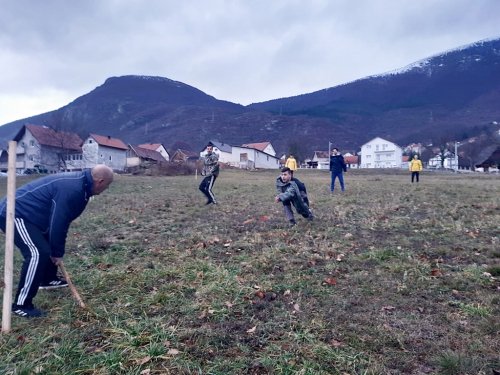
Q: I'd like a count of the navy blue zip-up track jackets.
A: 1